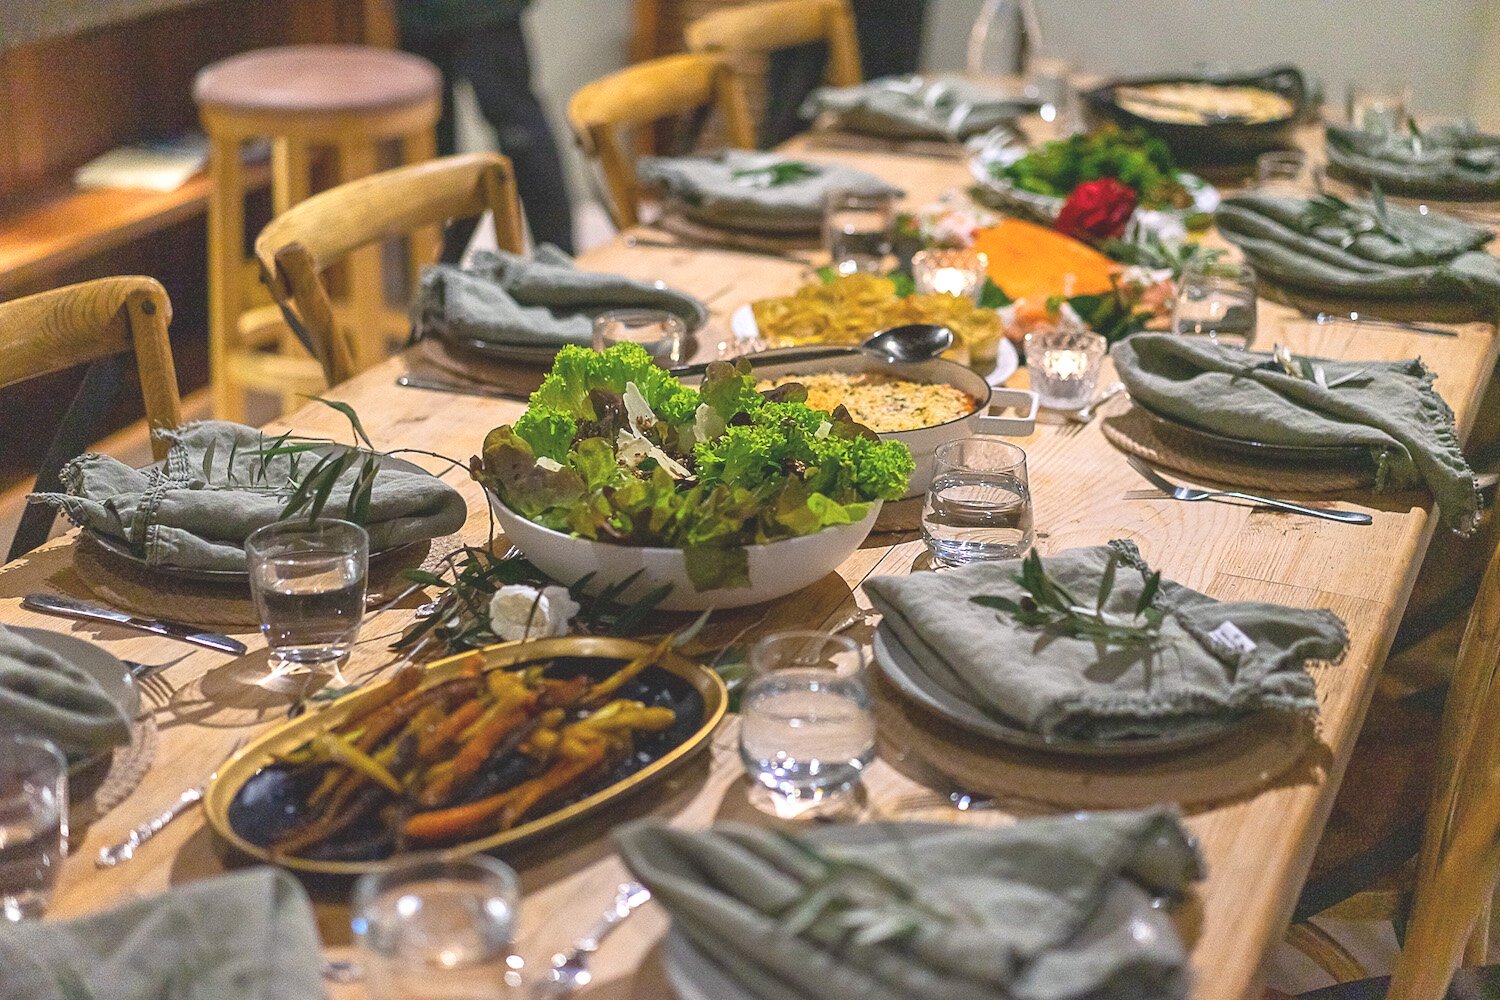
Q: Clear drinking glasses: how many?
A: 11